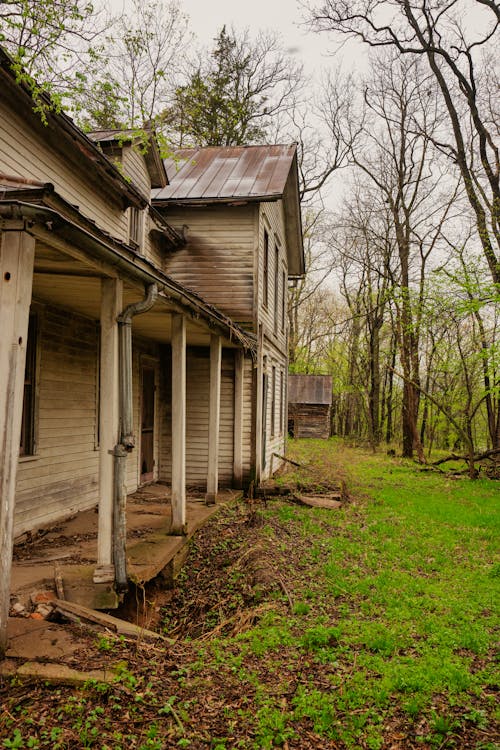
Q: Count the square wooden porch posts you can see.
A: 5